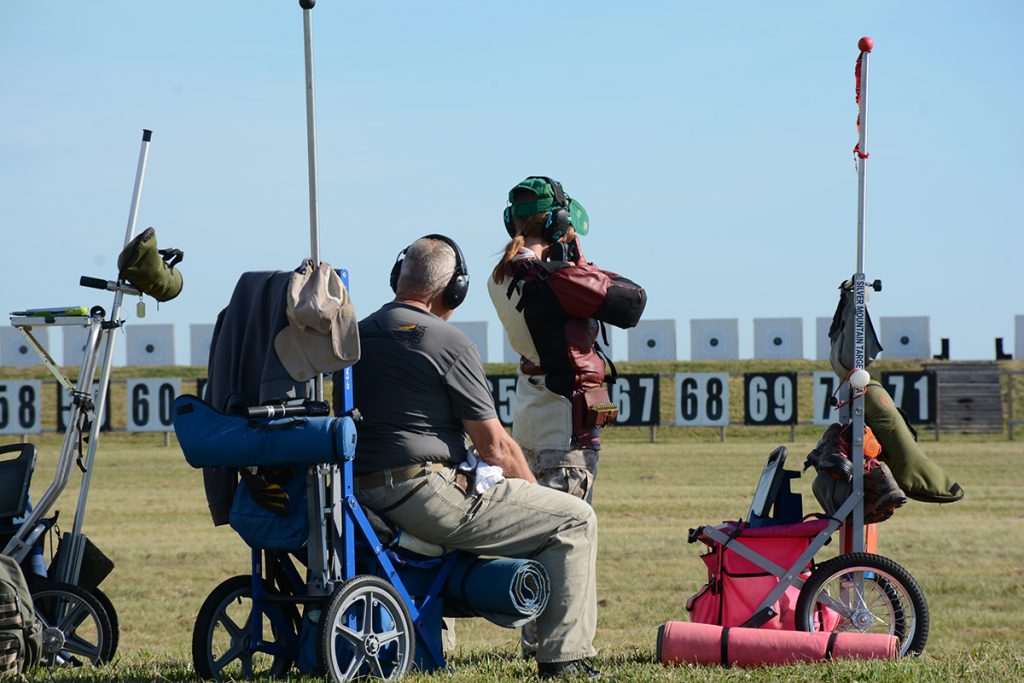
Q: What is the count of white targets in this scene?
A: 13